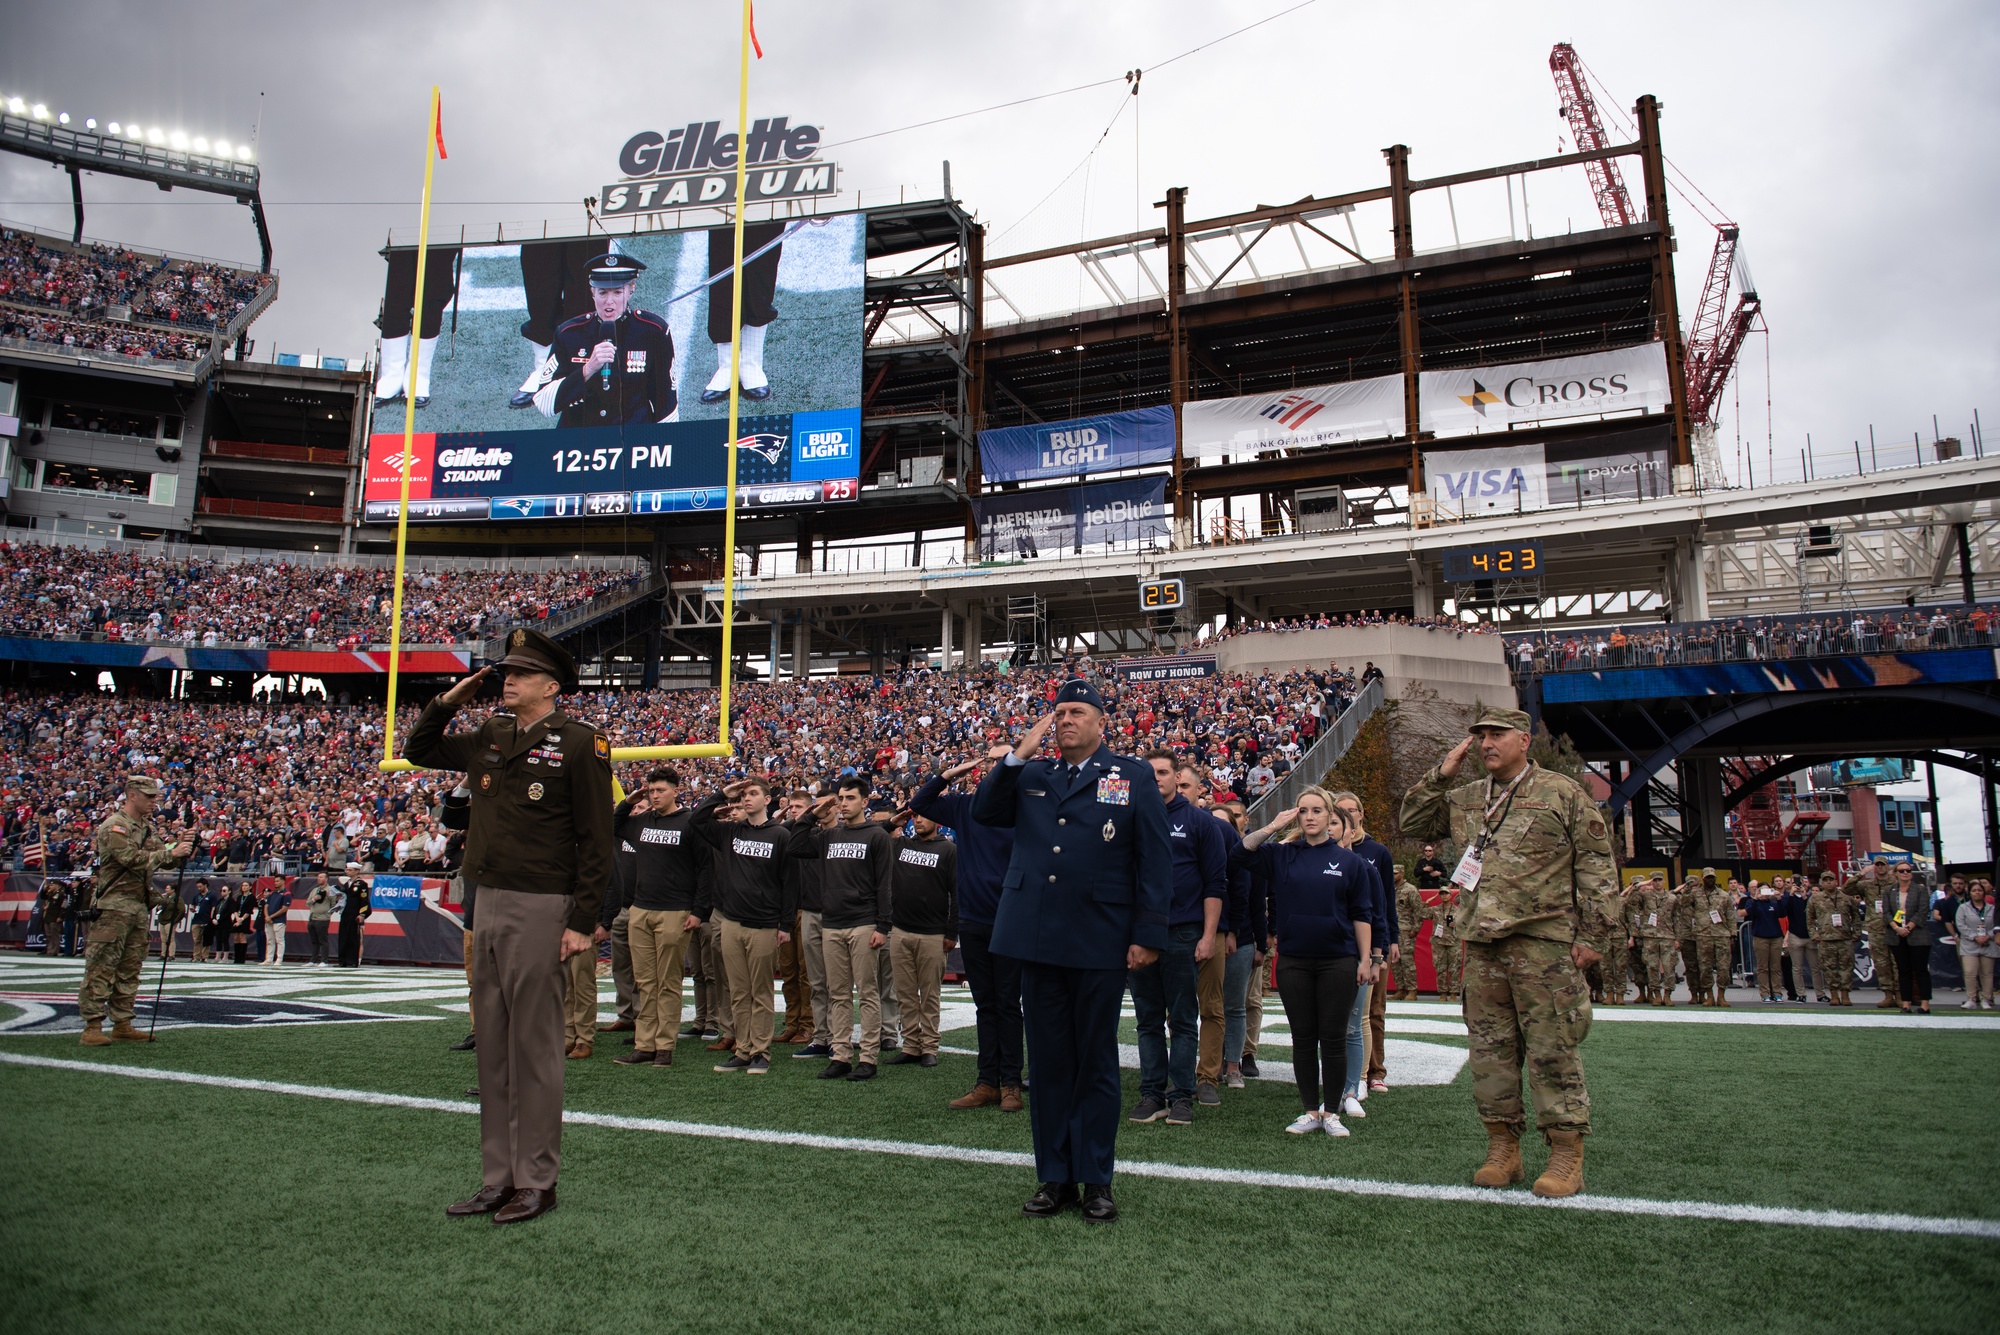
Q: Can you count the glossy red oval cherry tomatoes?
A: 0